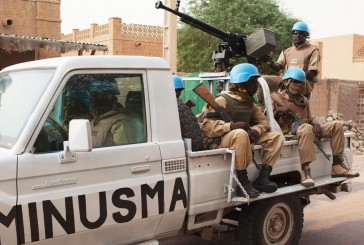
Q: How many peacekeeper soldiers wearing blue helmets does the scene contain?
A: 6